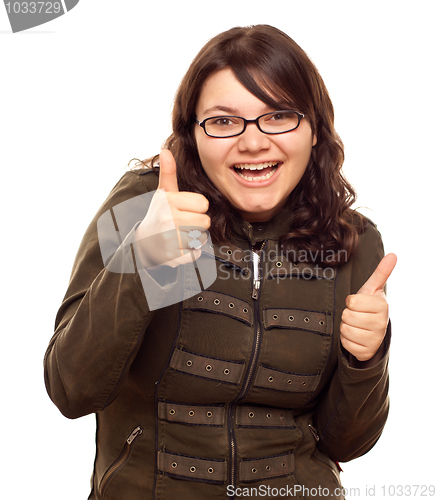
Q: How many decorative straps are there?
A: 10